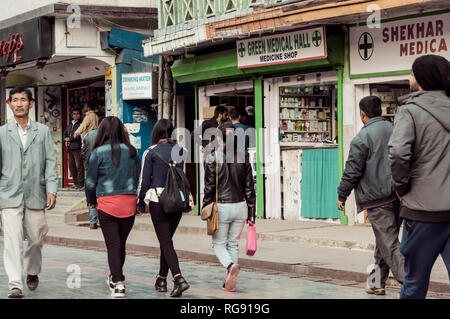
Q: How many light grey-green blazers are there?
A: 1